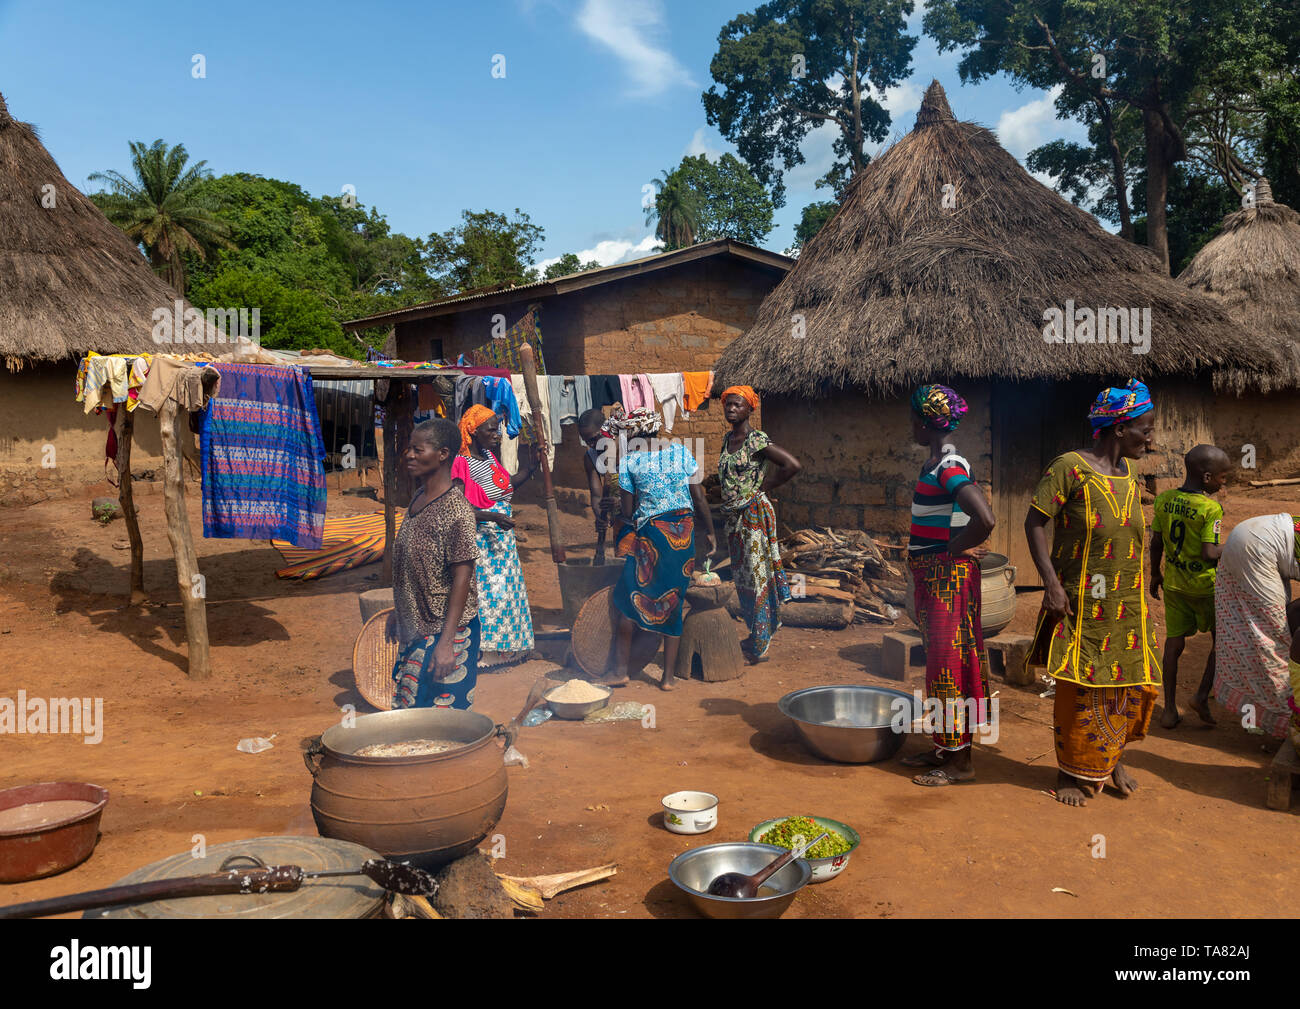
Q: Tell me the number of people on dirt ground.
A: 9